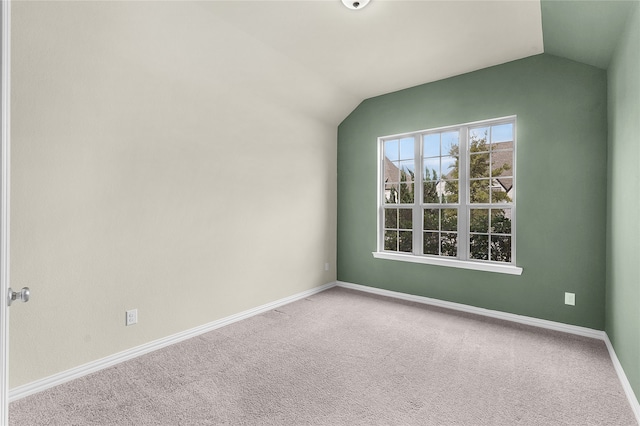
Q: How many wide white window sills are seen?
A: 1